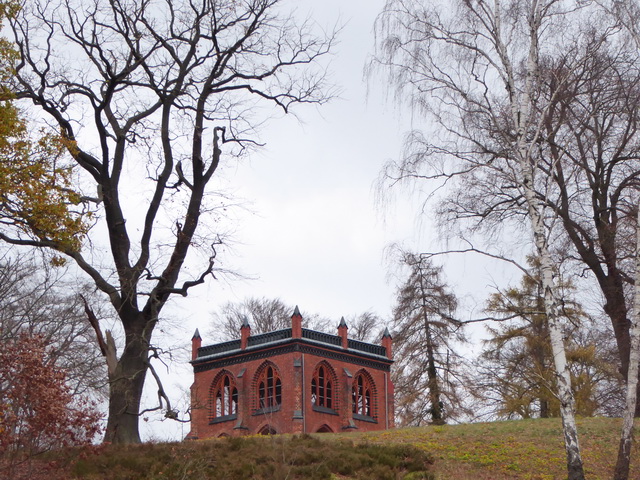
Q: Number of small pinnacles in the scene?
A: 5